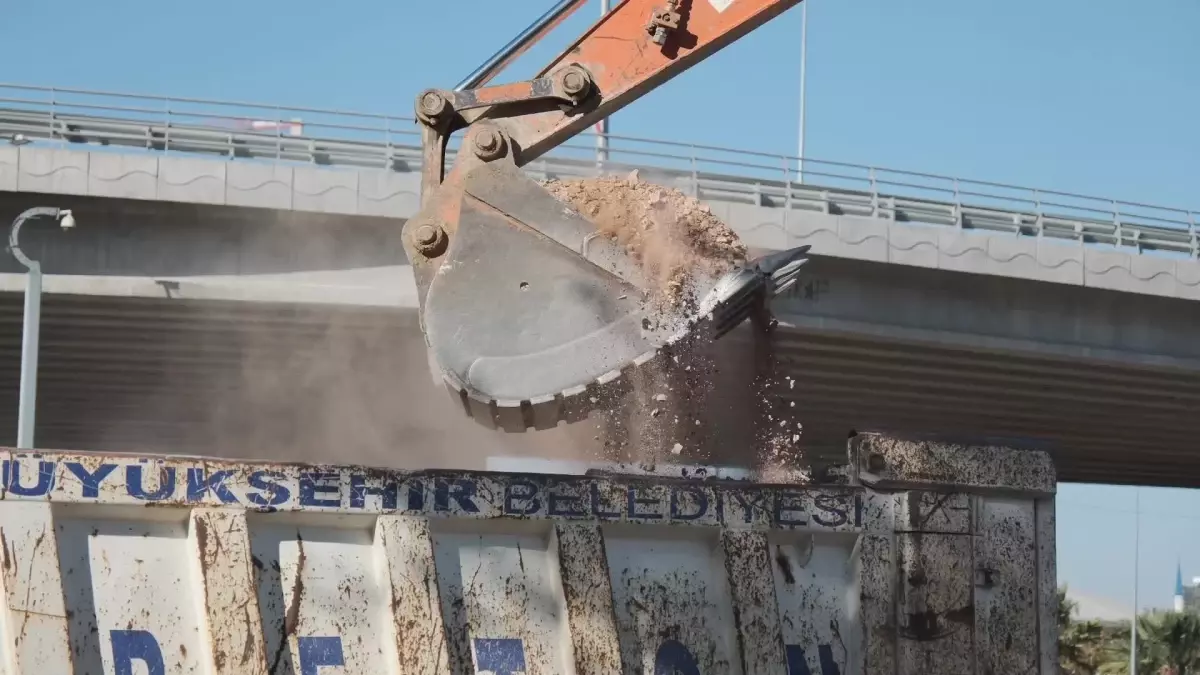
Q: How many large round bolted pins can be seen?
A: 4